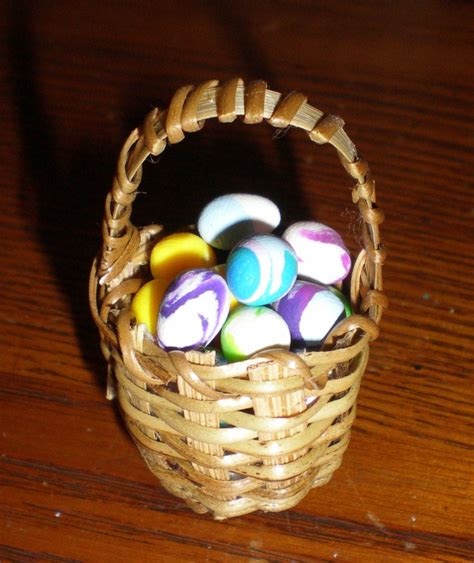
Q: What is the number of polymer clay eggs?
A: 10